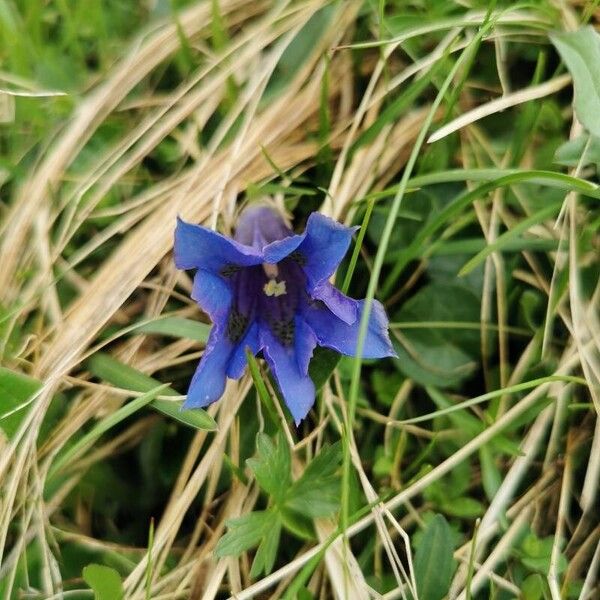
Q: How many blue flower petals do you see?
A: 5